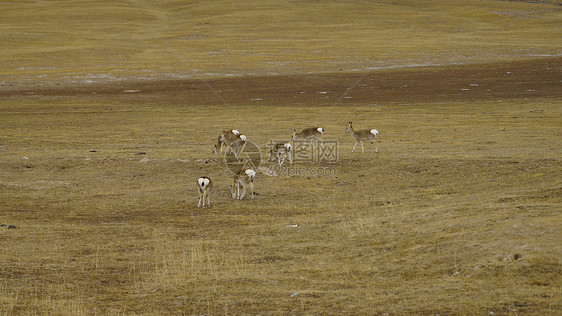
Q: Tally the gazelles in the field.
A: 7